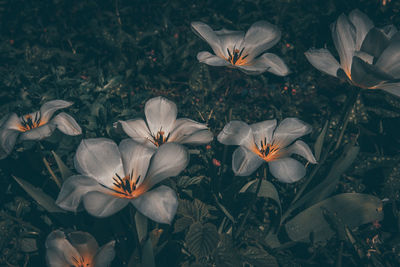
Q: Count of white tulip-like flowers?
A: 7